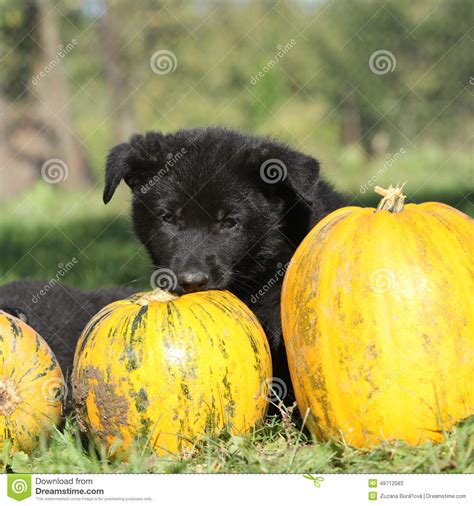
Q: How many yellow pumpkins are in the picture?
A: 3